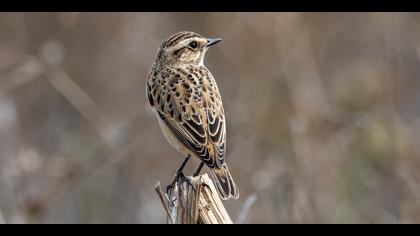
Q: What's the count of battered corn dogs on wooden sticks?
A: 0